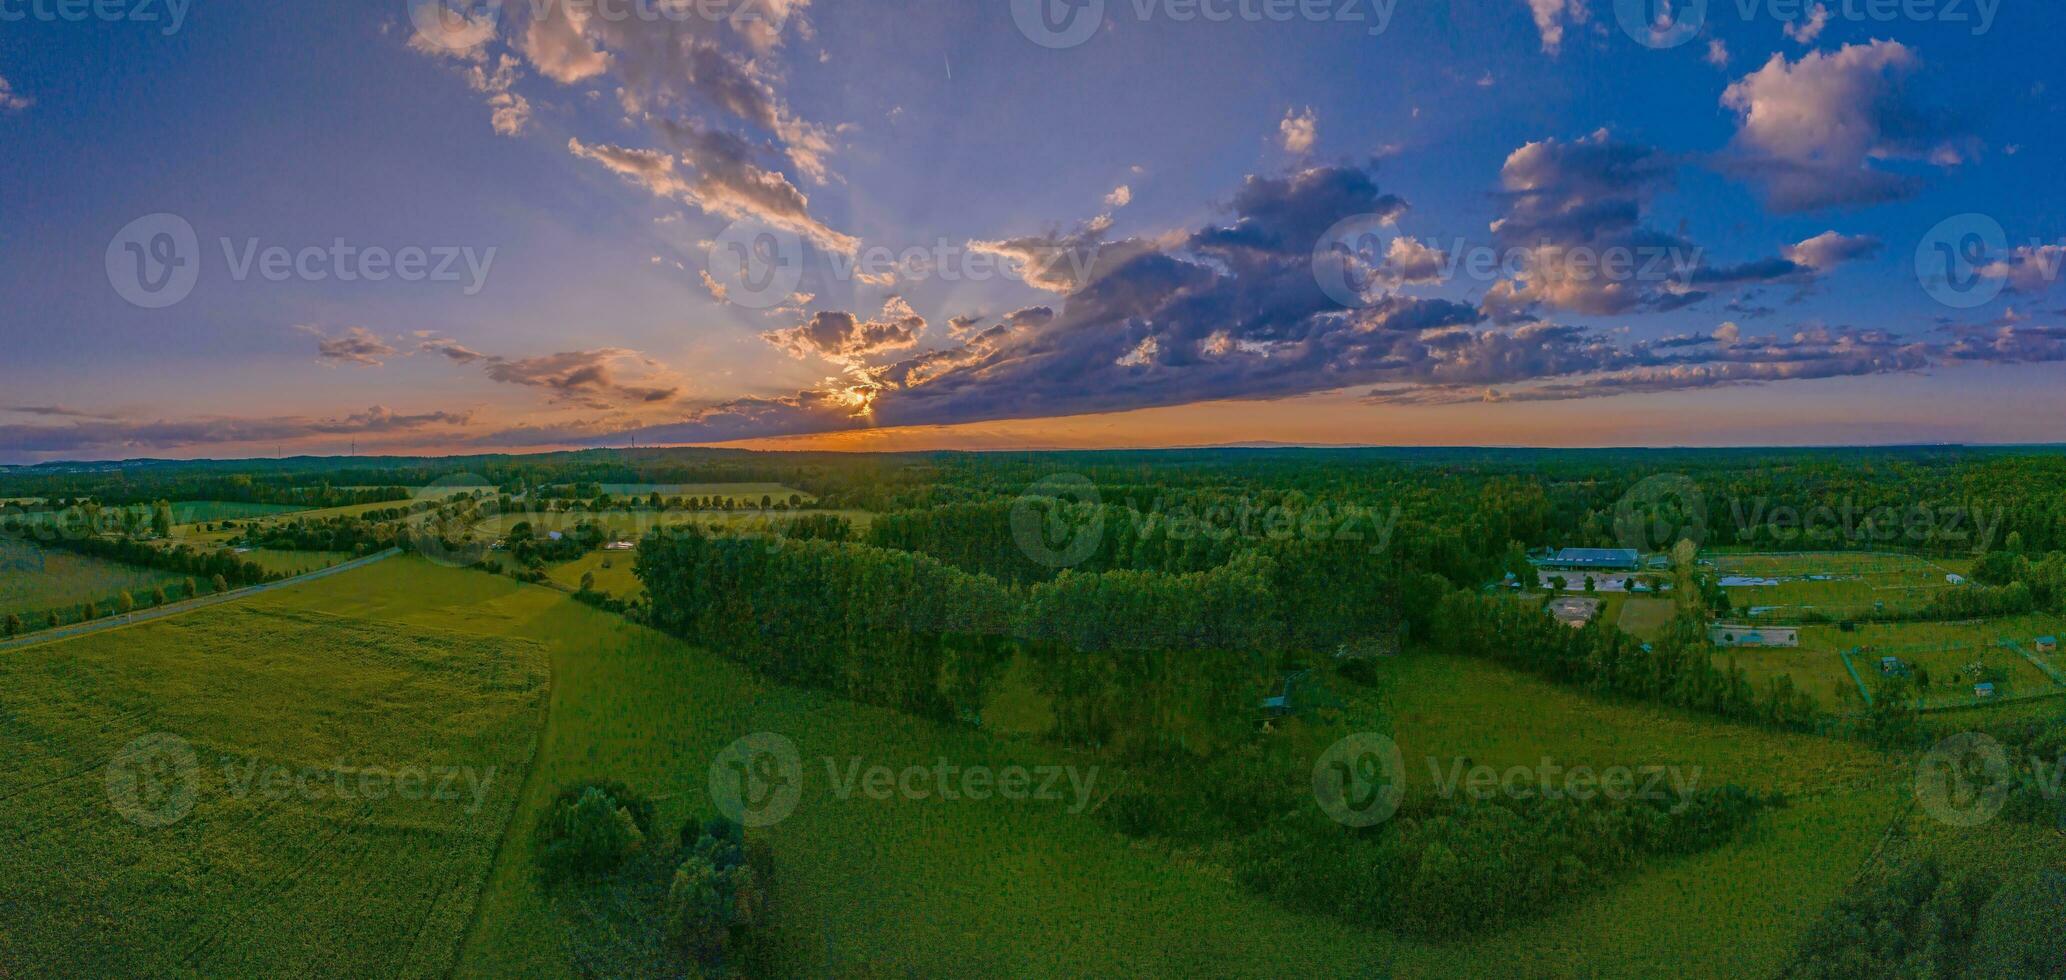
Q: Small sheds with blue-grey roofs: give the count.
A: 3